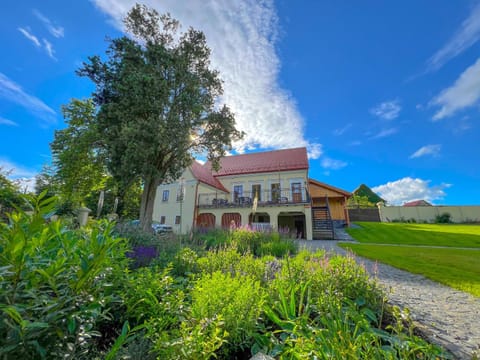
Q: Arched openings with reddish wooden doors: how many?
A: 2